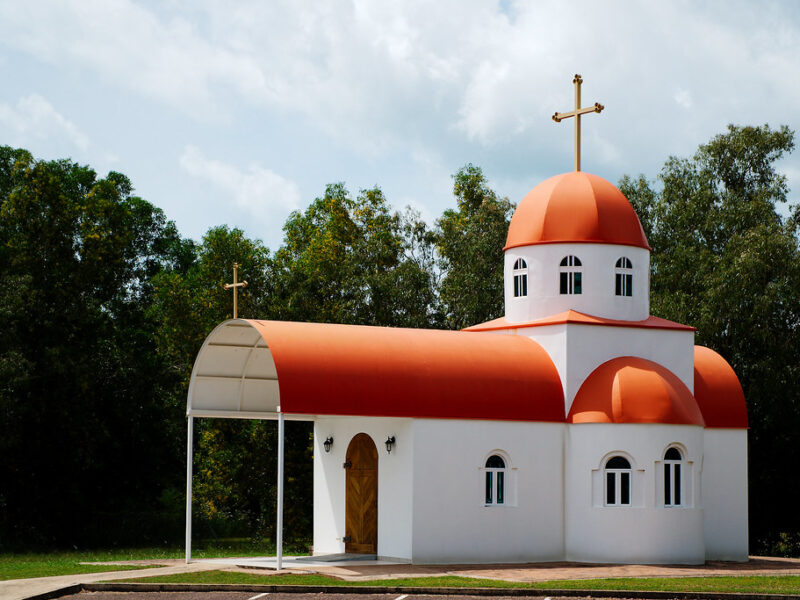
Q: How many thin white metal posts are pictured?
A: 2